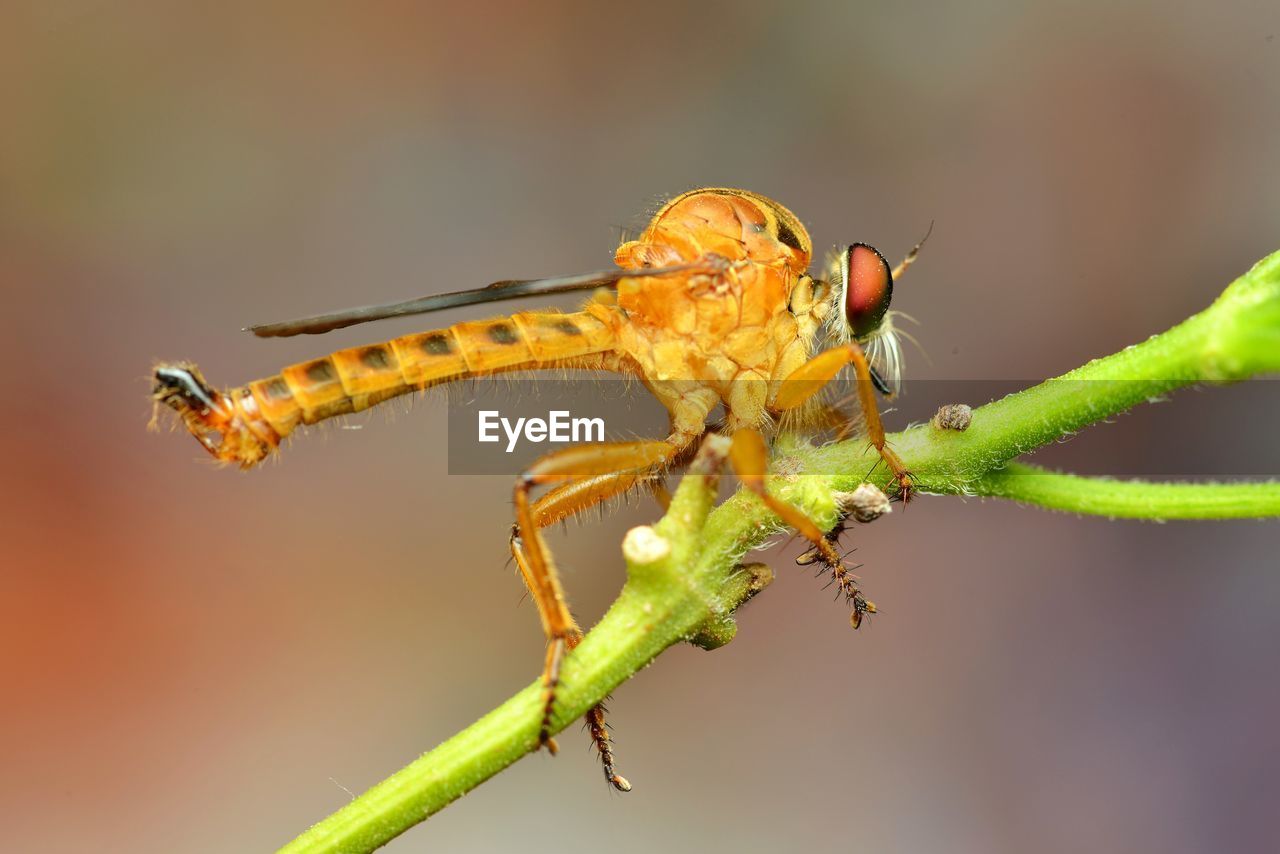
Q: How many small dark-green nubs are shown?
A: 2